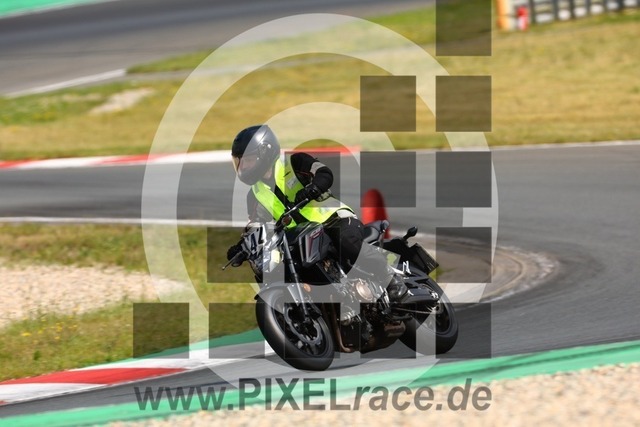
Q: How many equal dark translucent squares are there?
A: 14